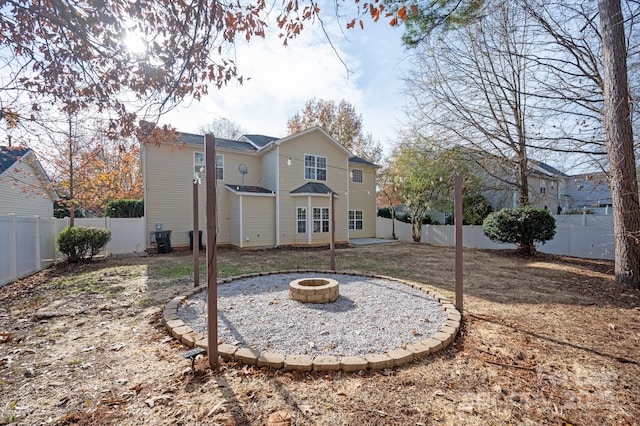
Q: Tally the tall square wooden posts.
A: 4